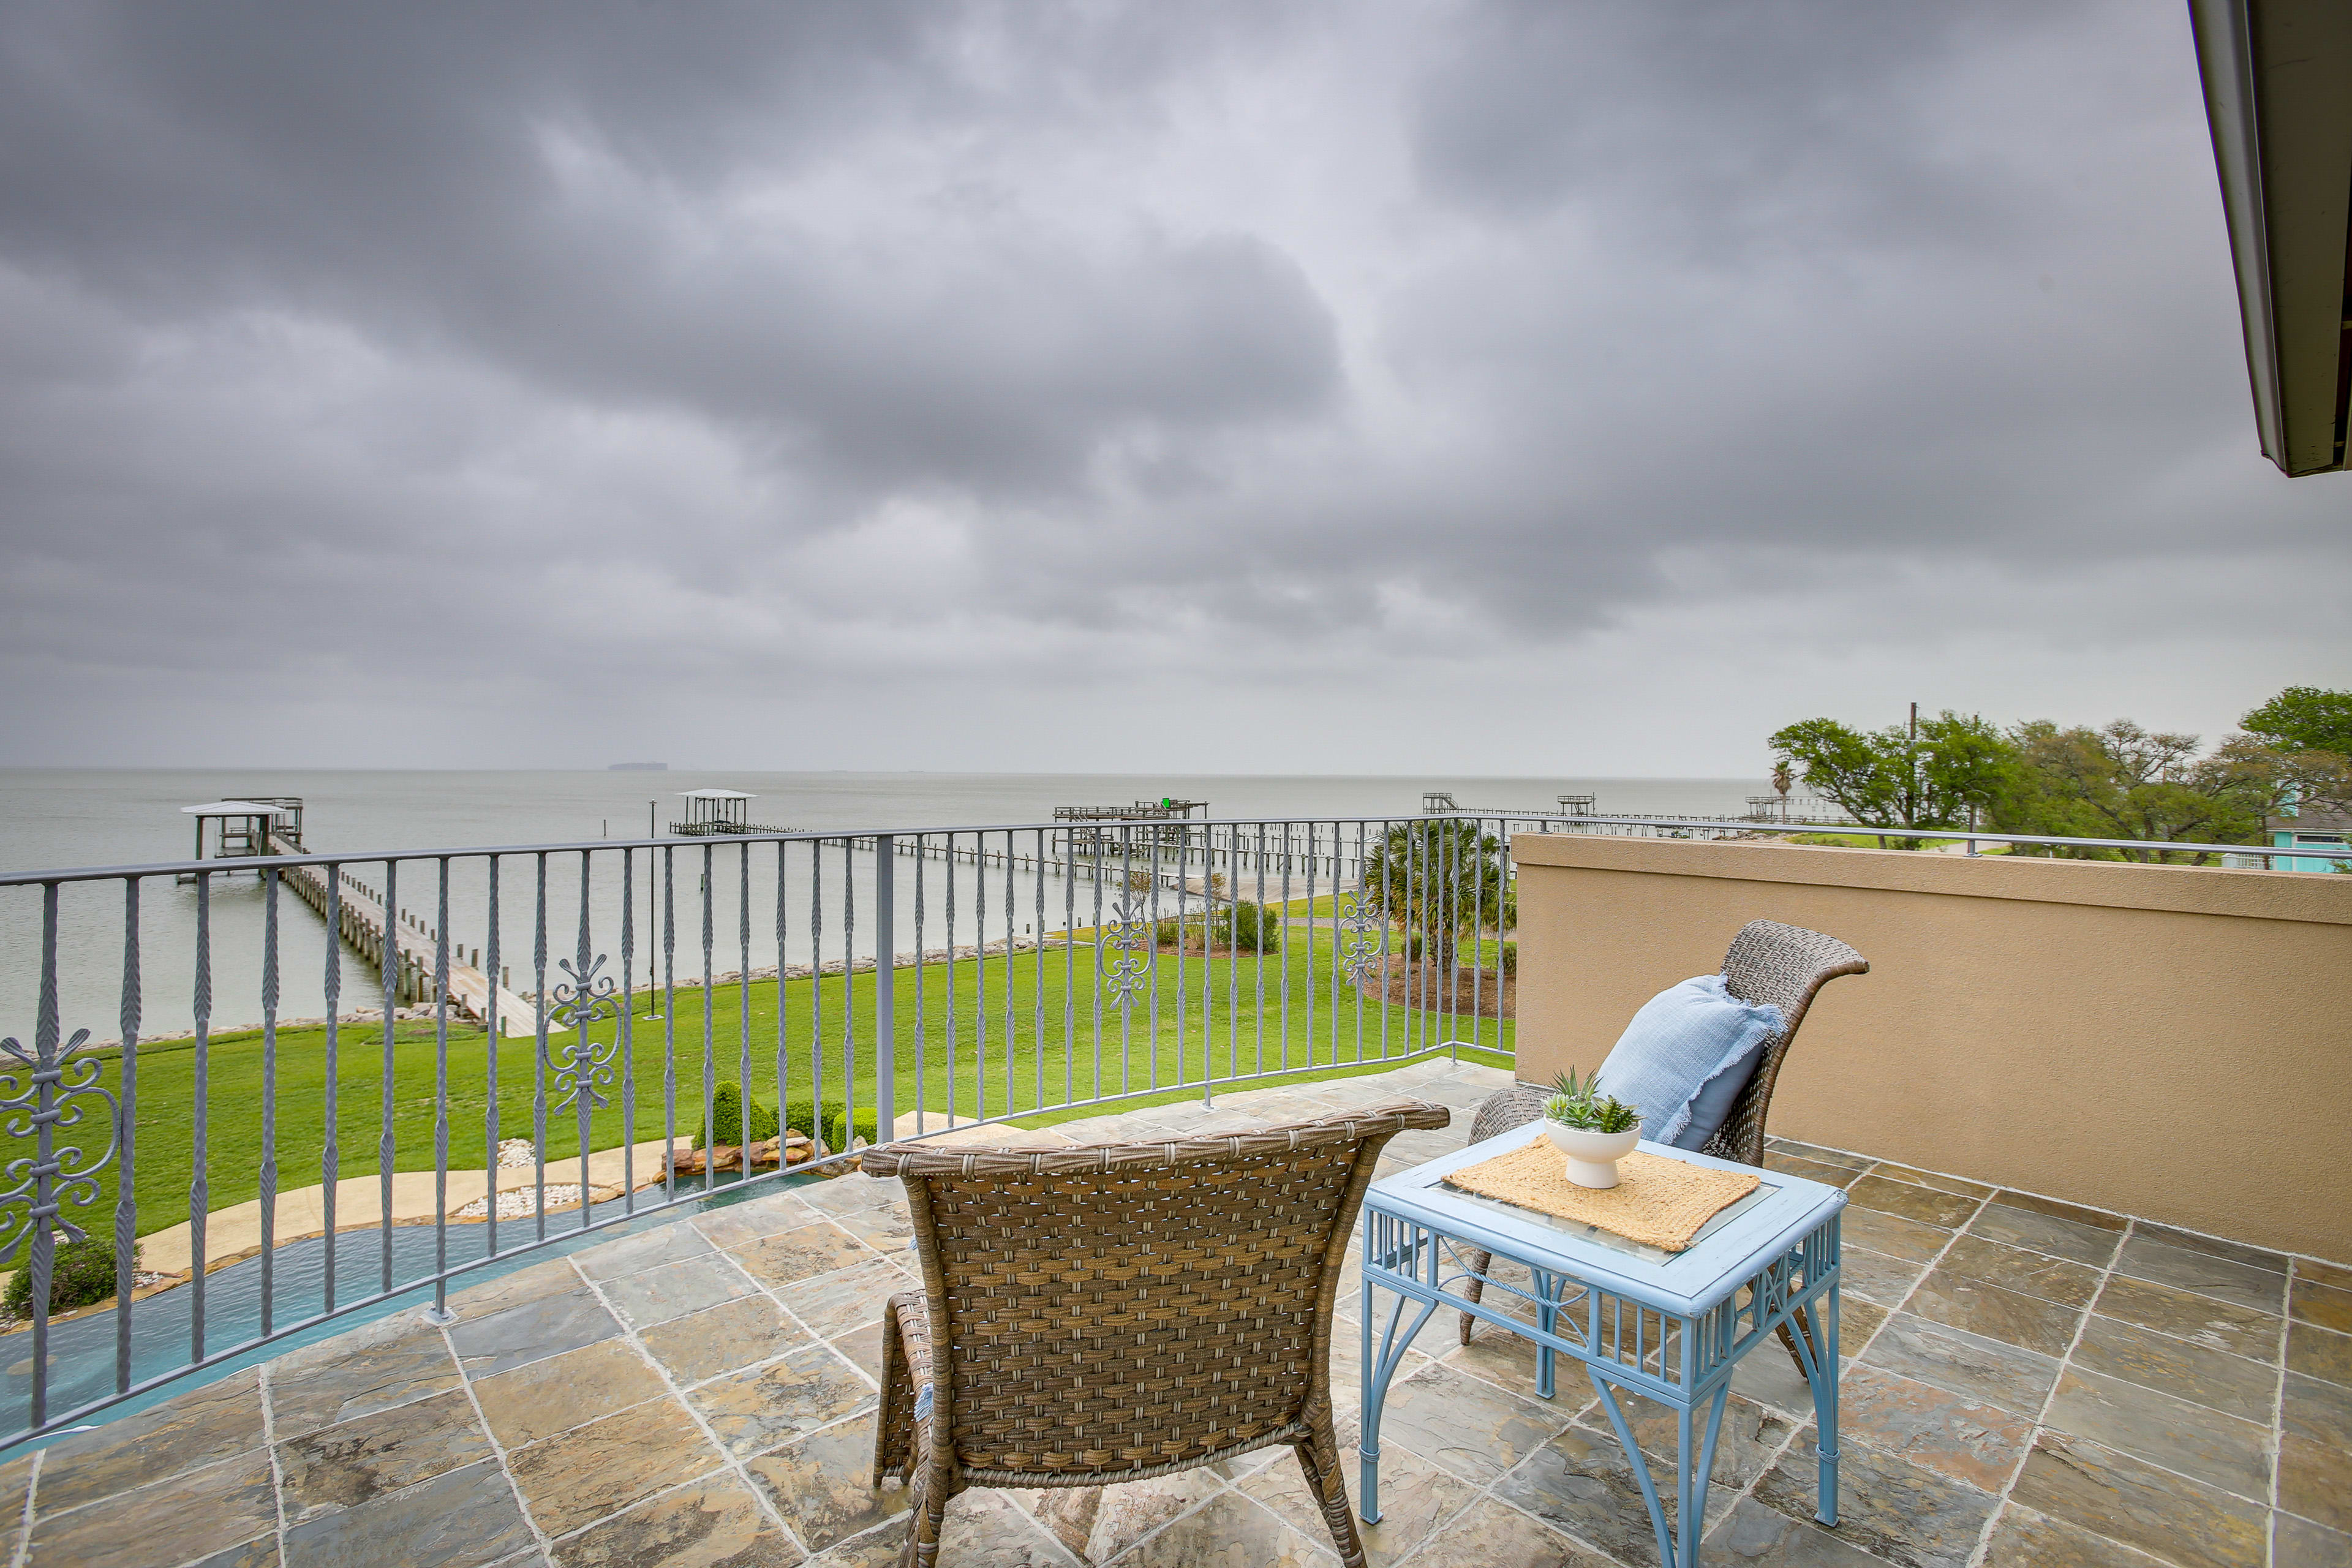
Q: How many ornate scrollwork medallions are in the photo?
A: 4